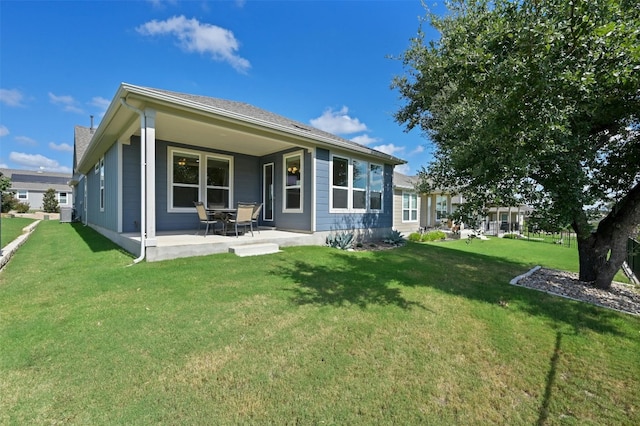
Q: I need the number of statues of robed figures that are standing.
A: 0